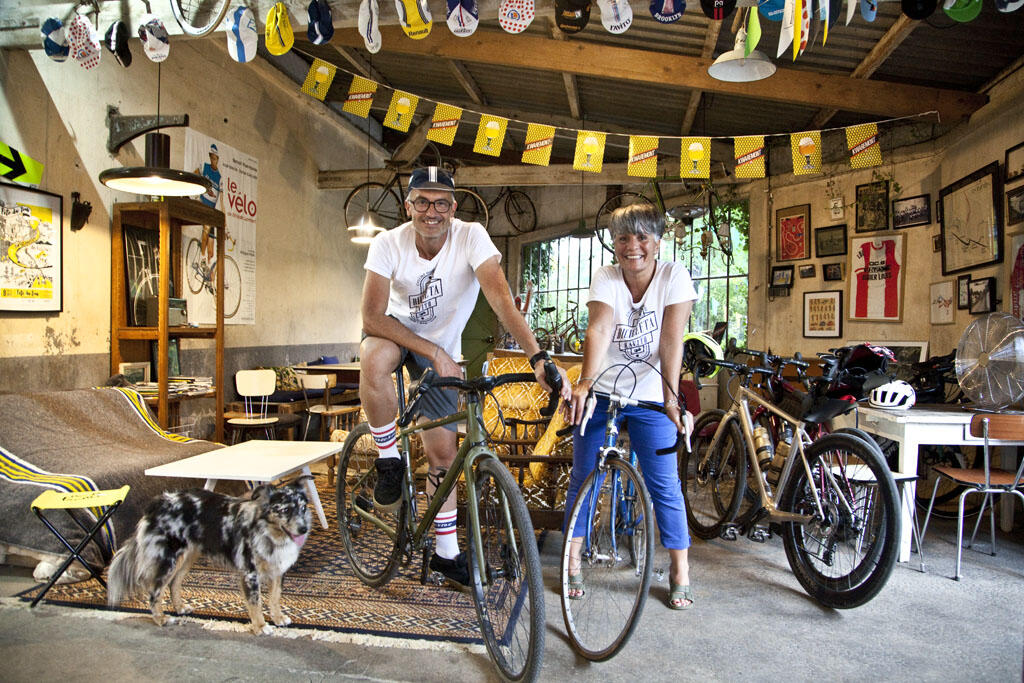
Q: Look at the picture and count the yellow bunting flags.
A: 12